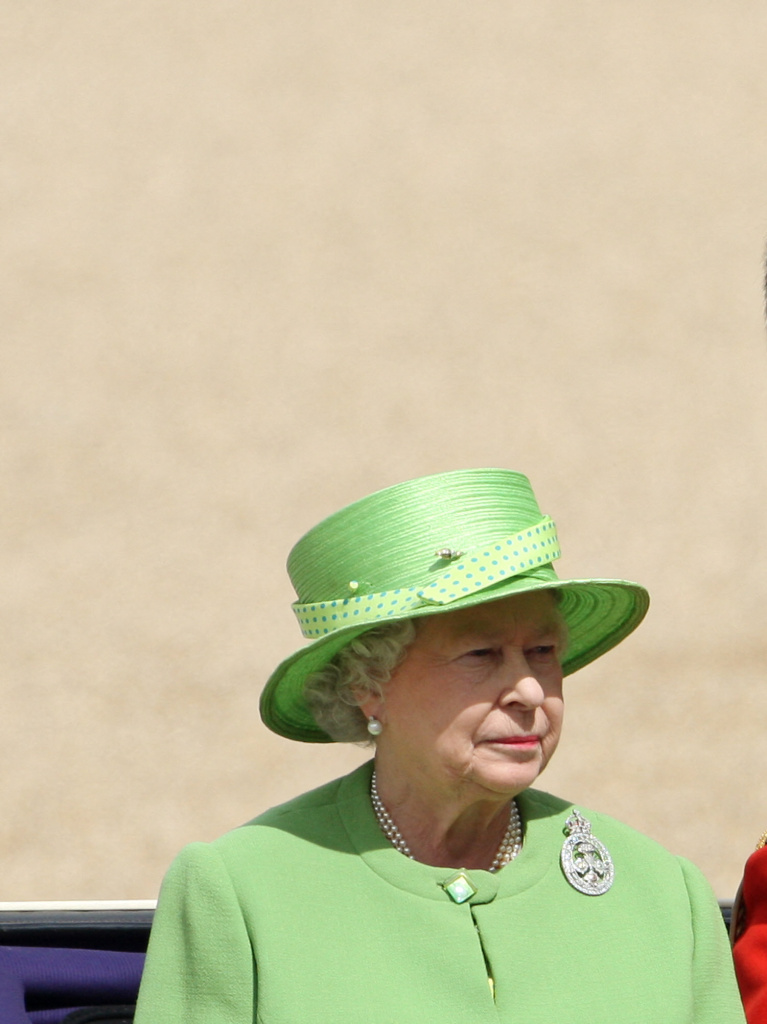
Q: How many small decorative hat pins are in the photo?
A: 2